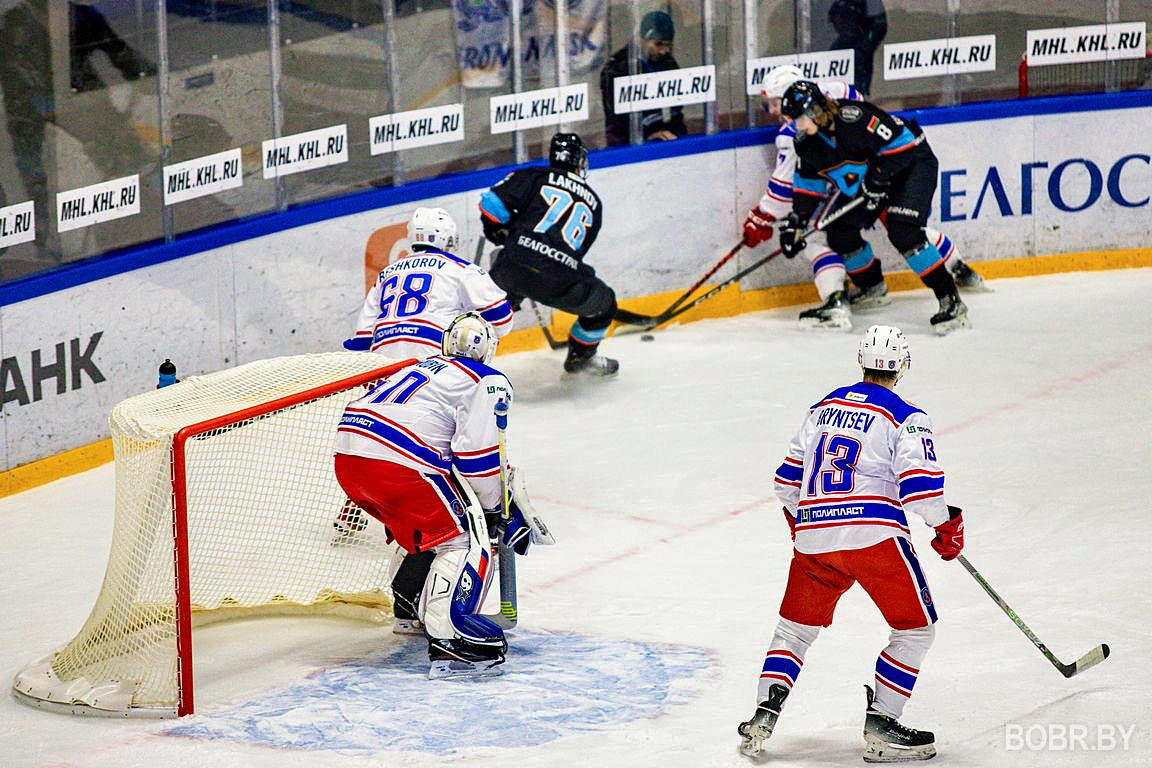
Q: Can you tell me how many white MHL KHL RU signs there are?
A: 10